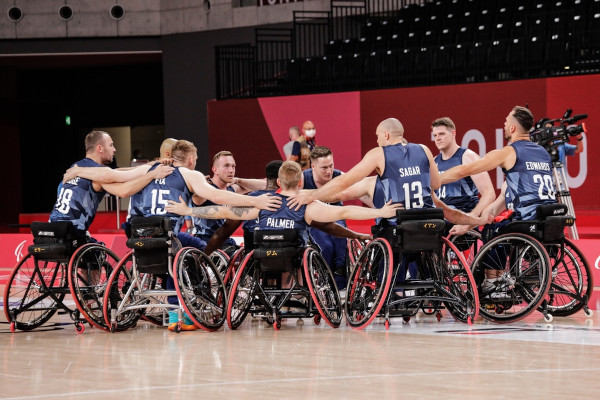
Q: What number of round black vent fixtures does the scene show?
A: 3